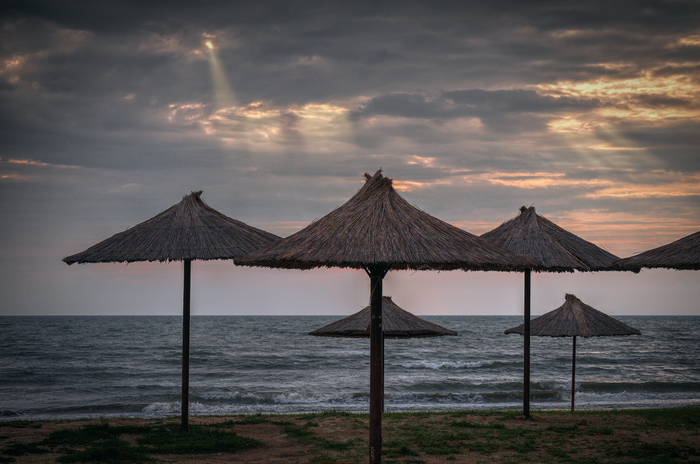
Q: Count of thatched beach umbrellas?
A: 6